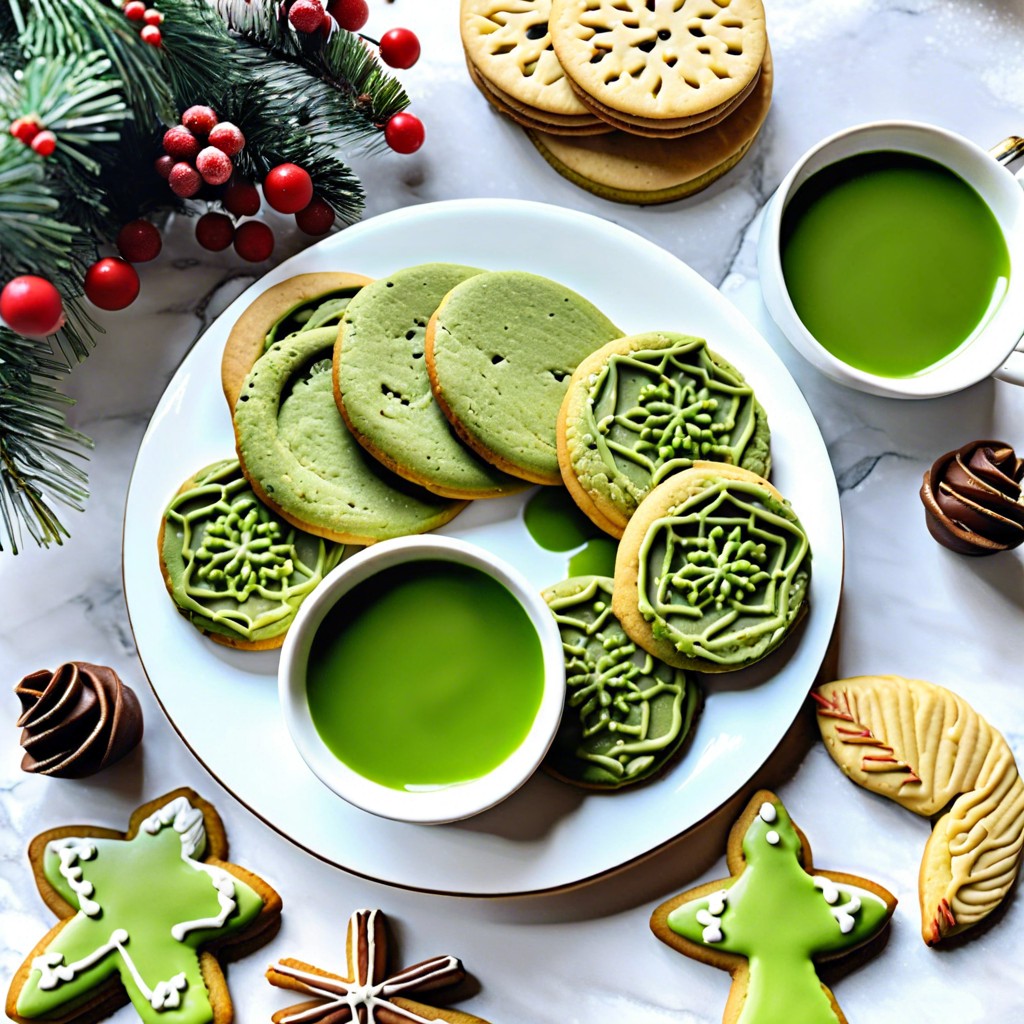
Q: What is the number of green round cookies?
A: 8